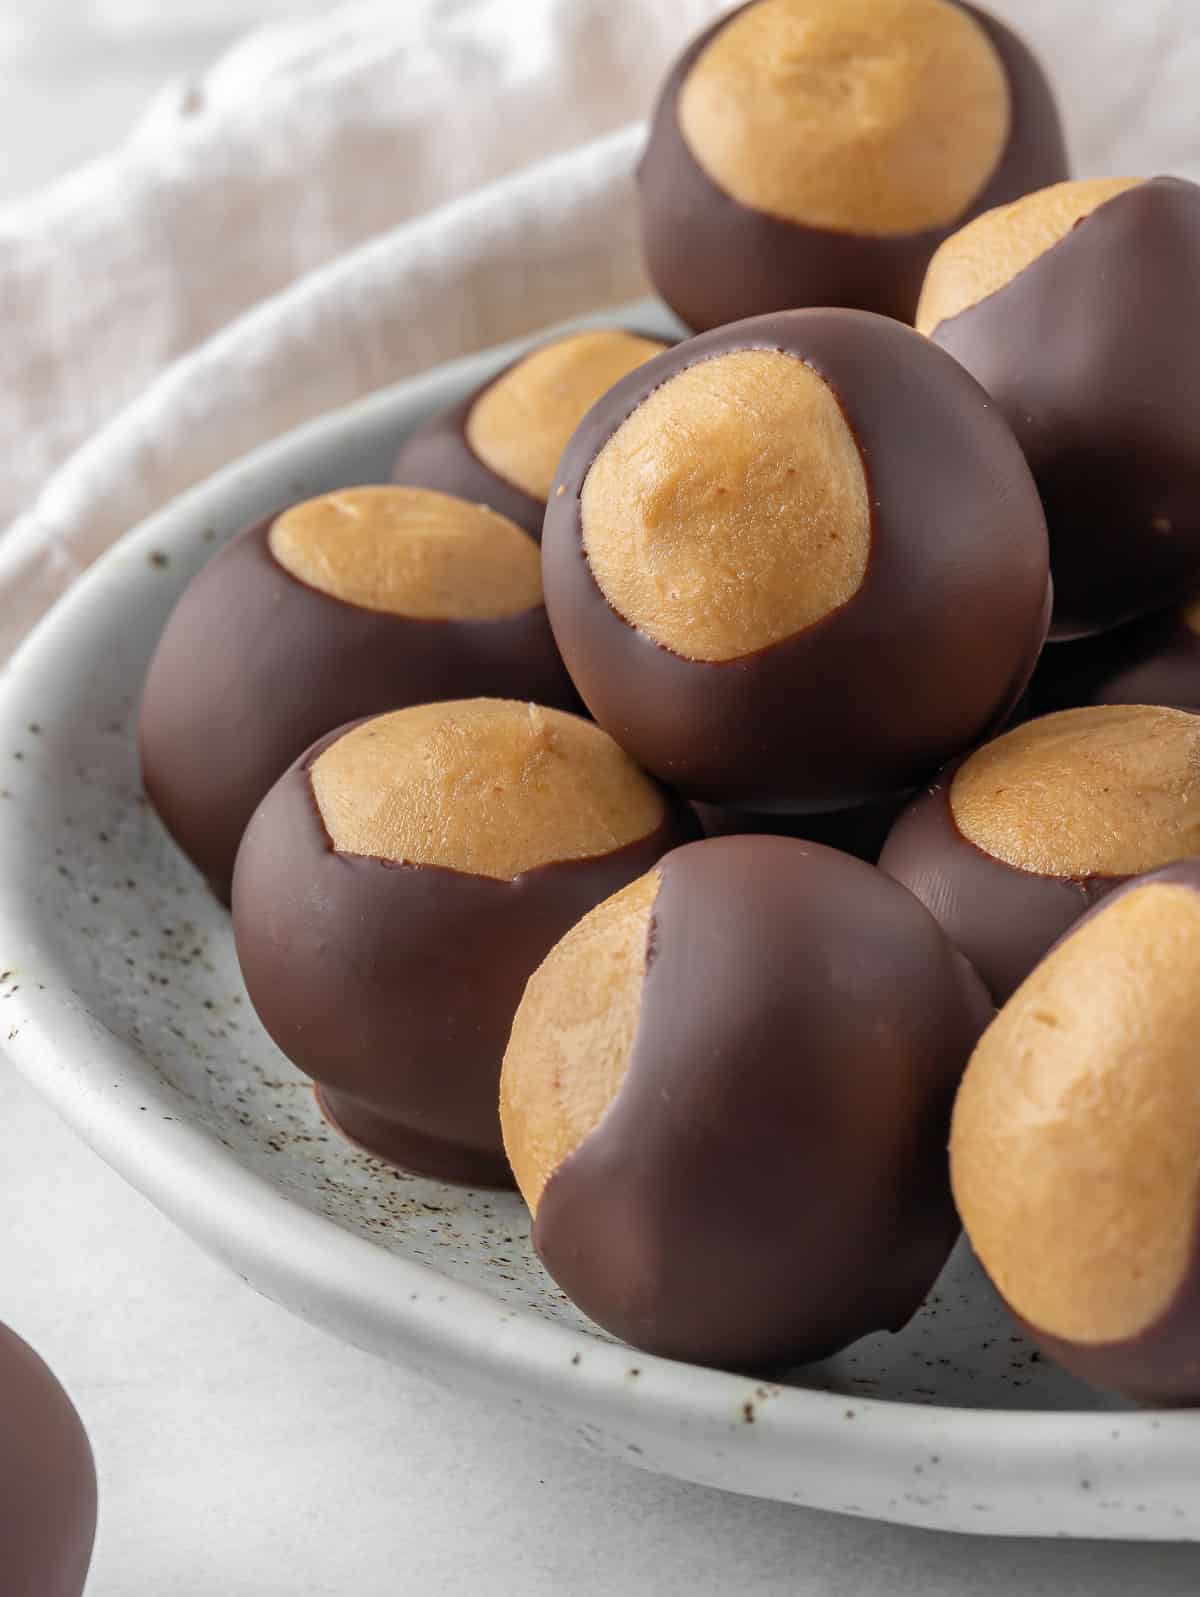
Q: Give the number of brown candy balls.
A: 11